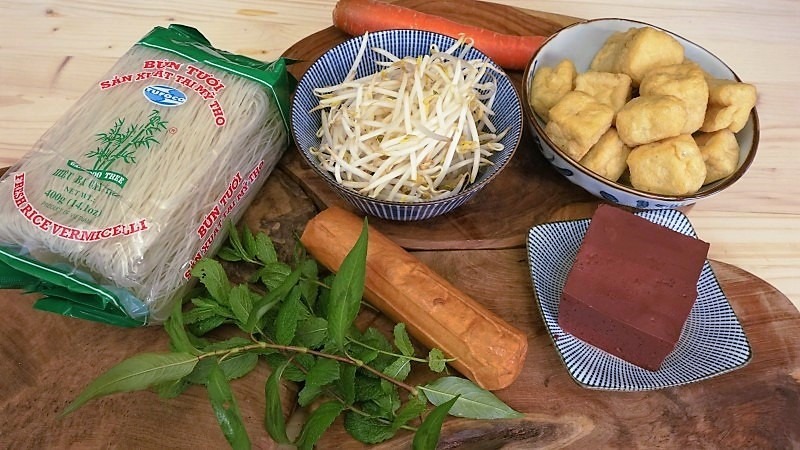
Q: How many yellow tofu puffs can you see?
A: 11